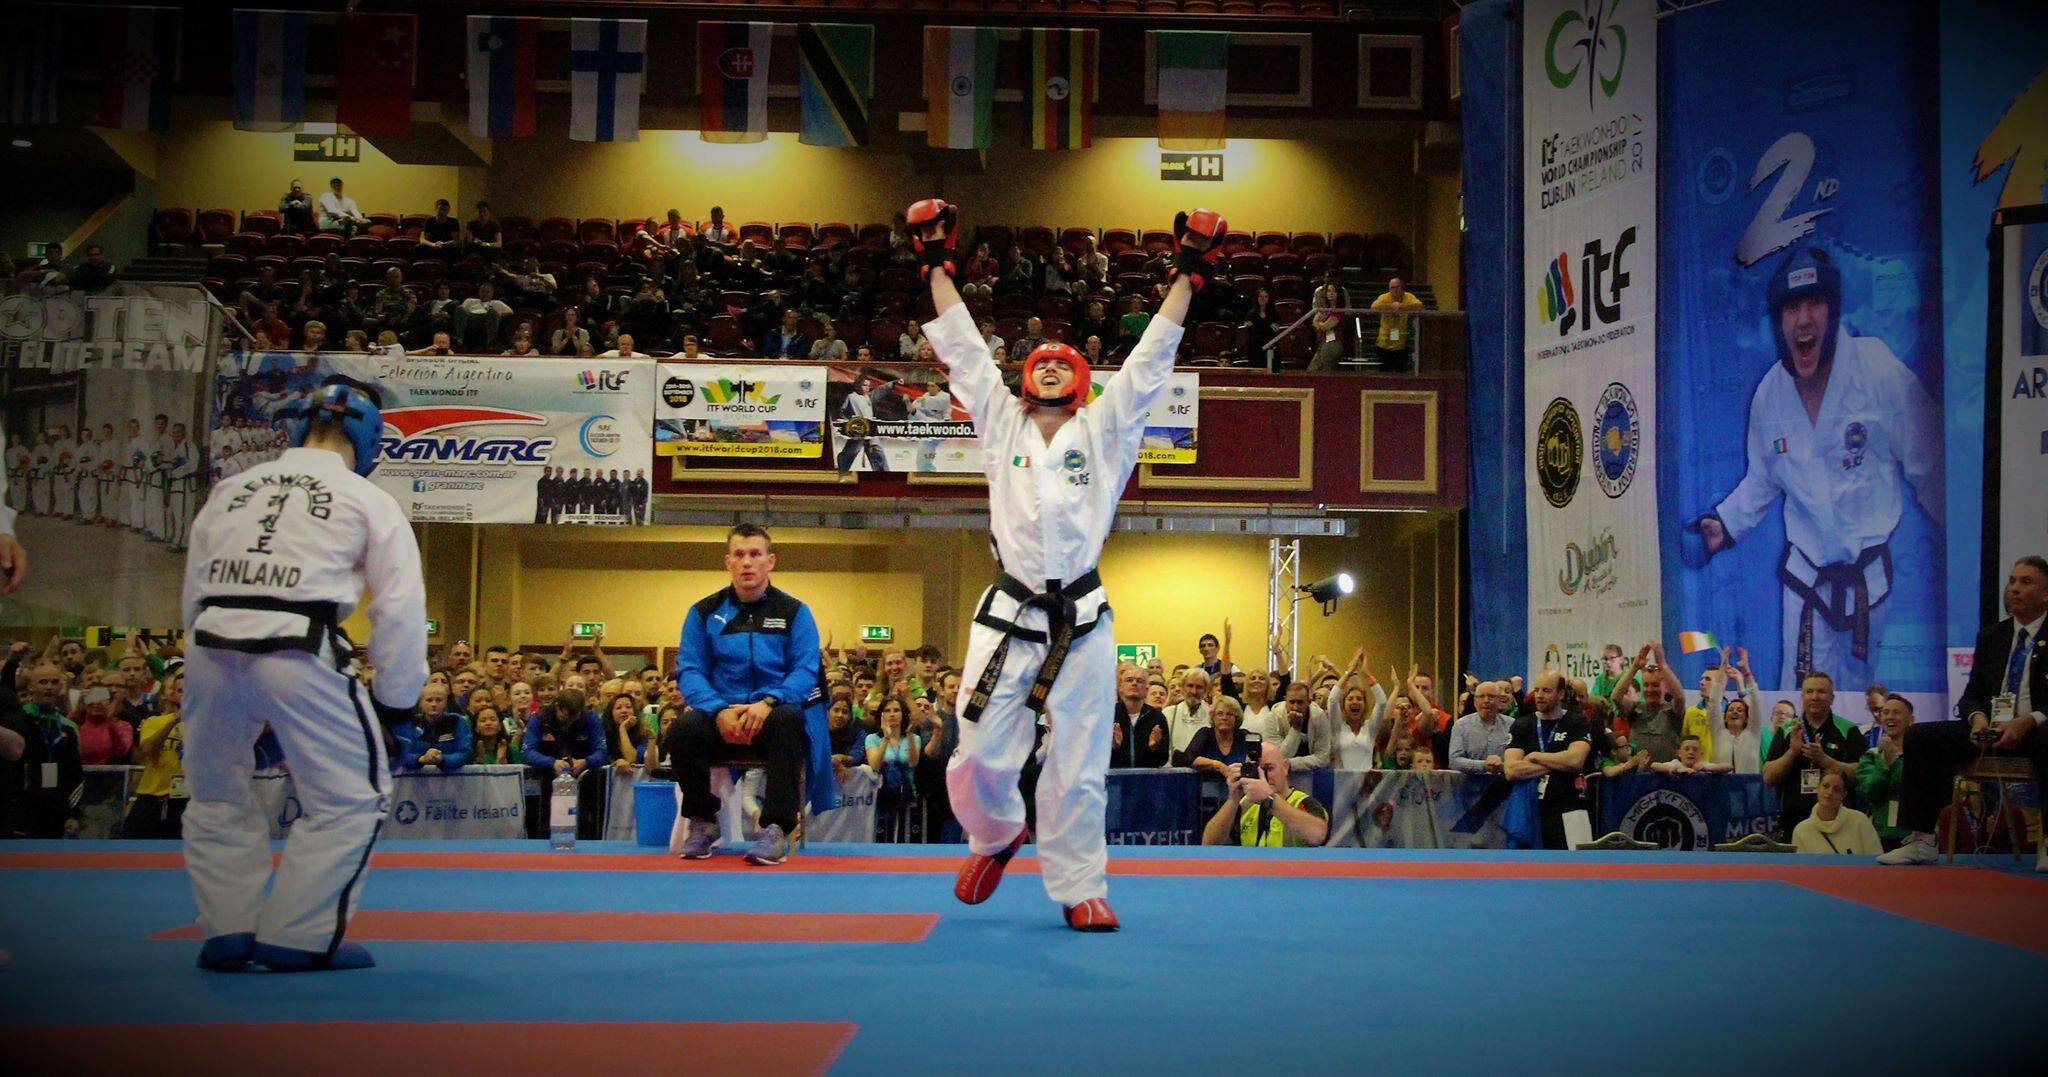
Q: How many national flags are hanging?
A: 11